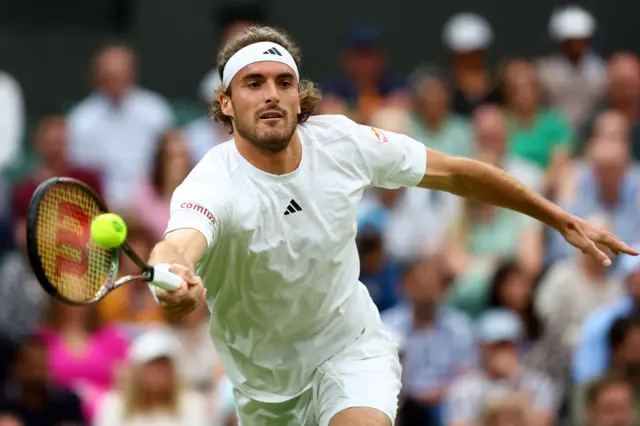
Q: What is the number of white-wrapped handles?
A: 1